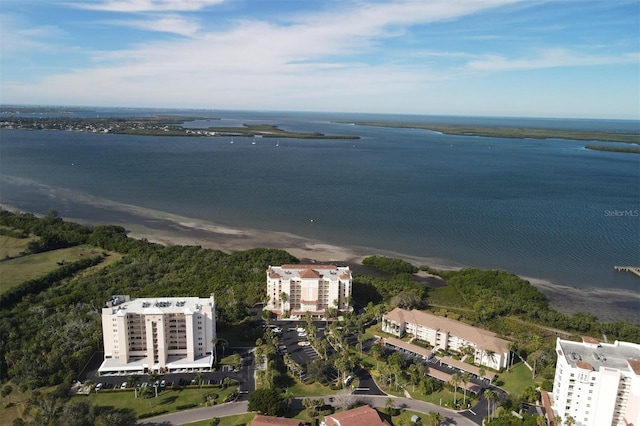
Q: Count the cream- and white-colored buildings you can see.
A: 4